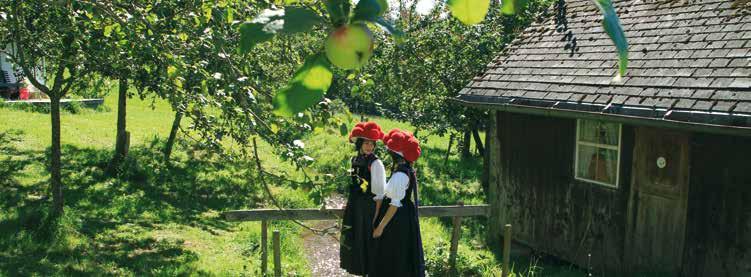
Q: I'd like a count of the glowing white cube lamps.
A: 0